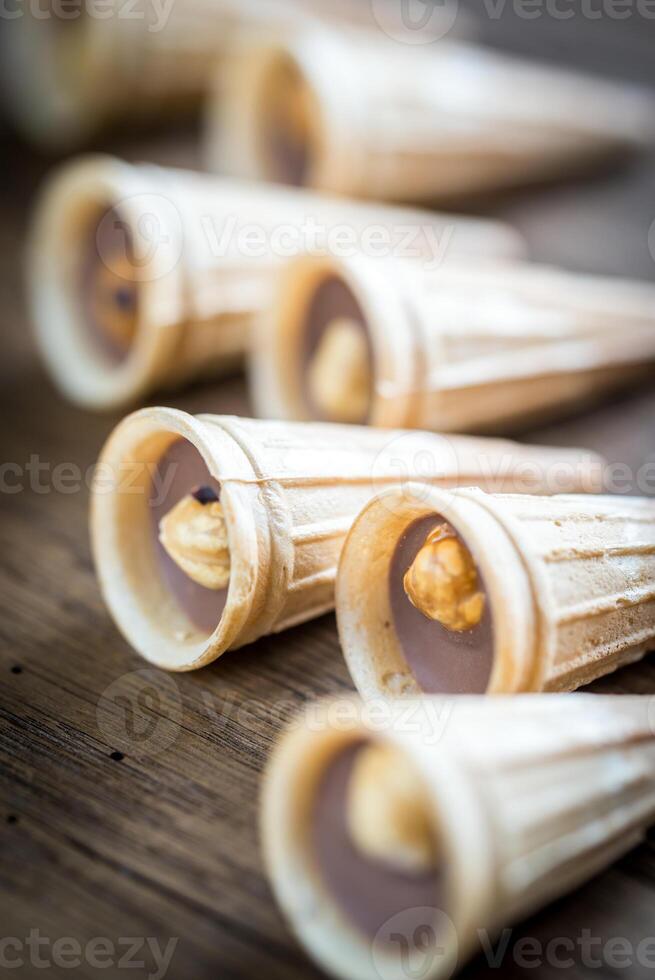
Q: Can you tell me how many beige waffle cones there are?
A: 7